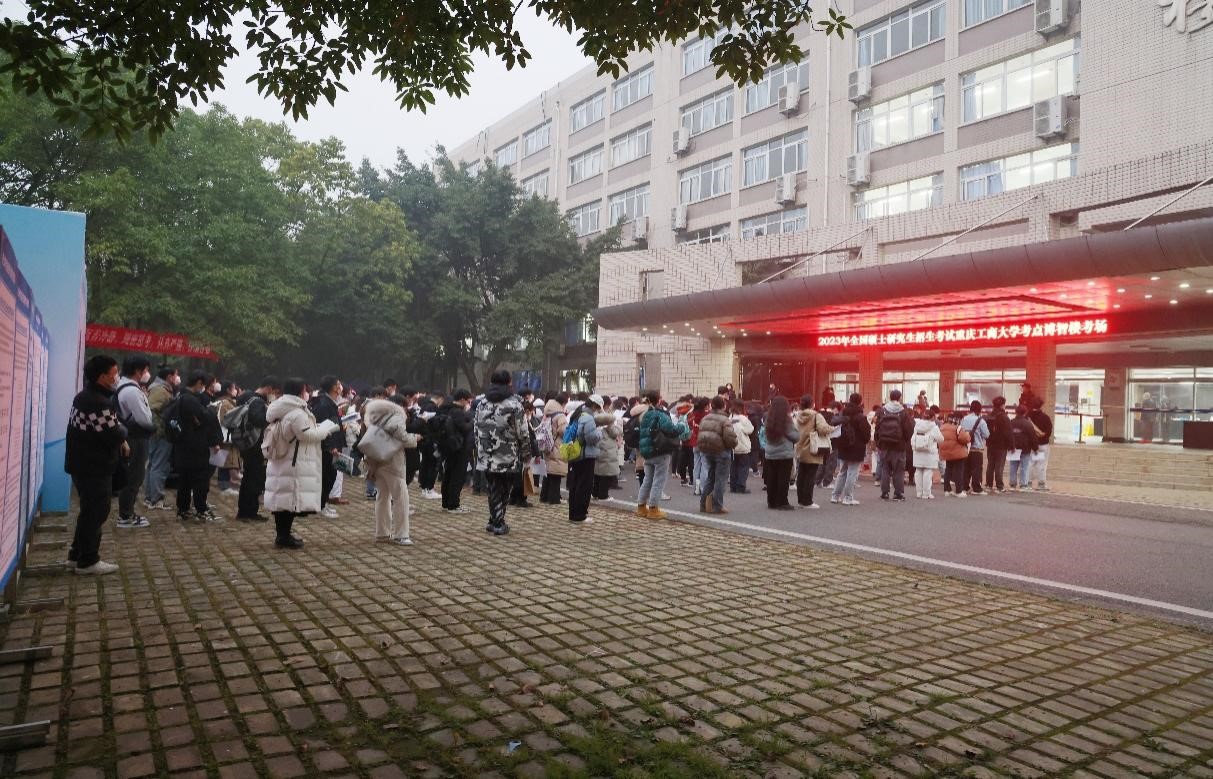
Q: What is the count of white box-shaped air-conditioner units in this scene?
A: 9